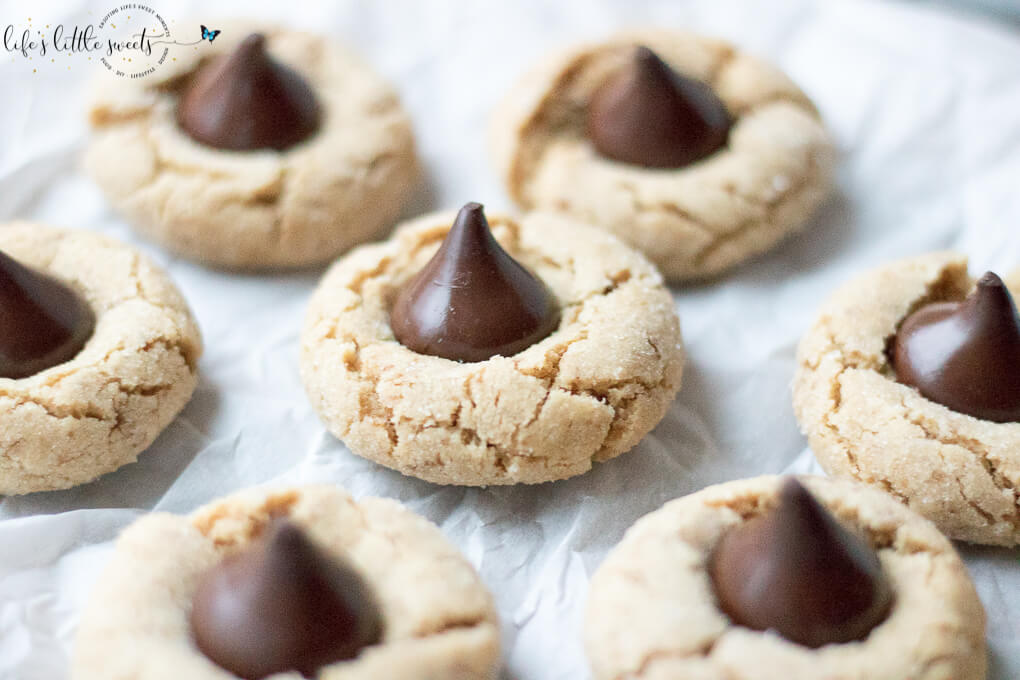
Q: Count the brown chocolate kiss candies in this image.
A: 7